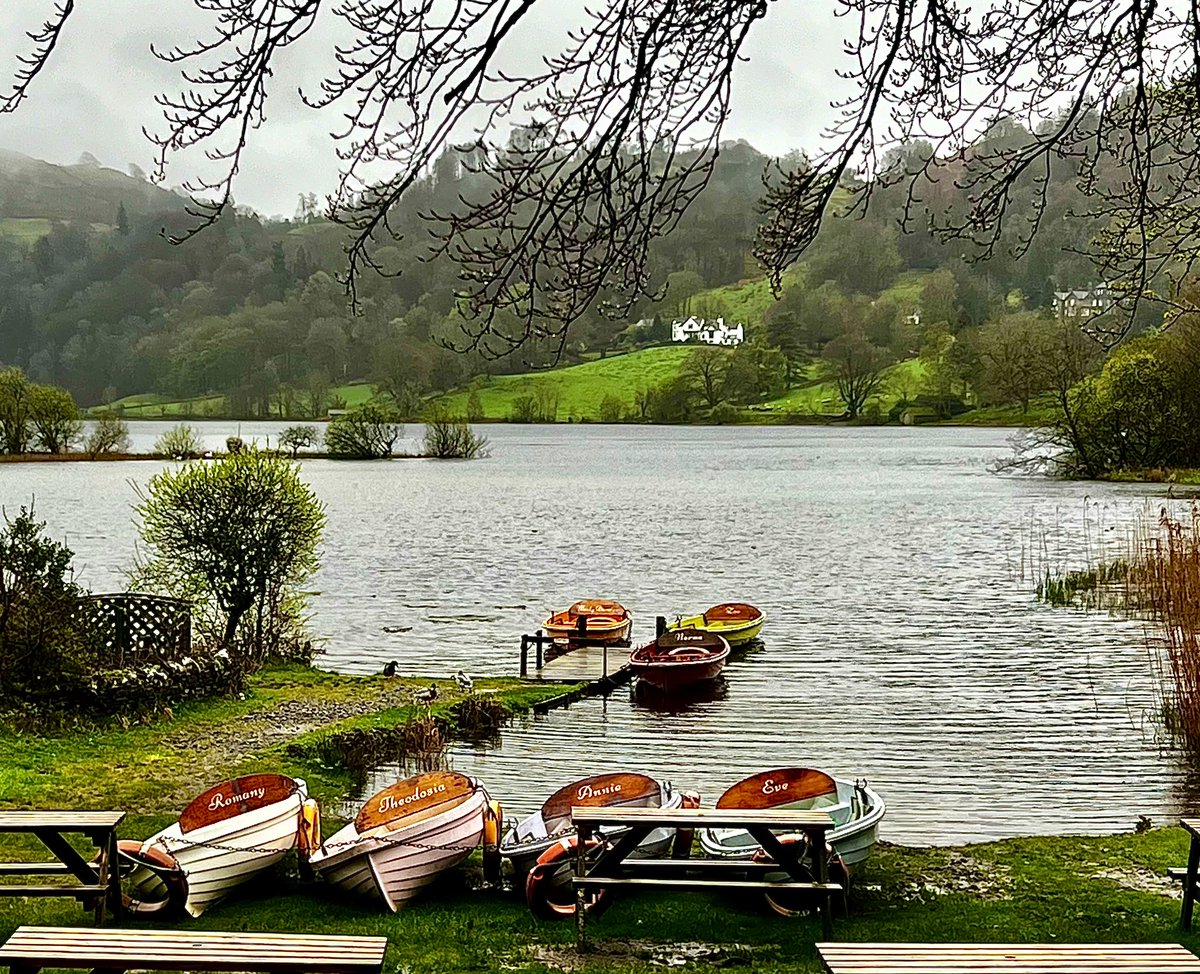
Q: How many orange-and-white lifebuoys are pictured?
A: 3